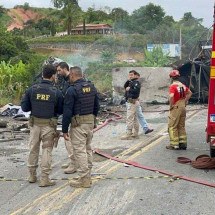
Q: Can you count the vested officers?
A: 4